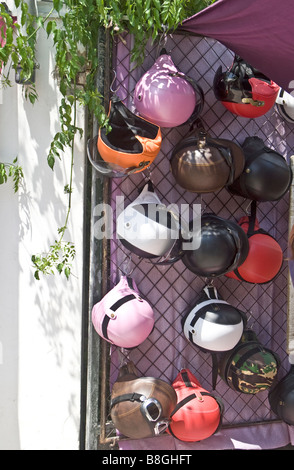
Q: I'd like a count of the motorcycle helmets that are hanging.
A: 15